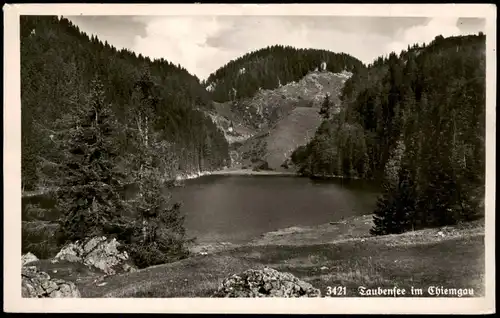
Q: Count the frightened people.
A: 0